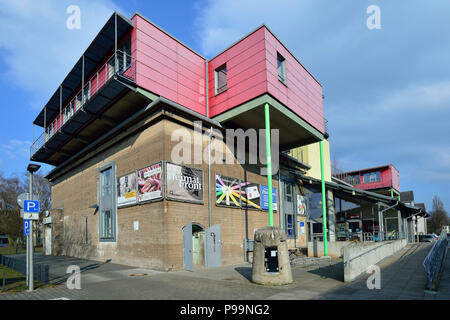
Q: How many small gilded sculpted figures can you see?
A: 0